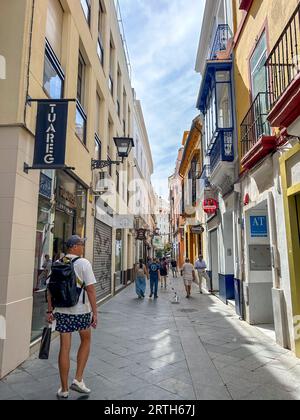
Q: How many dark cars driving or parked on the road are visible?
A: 0